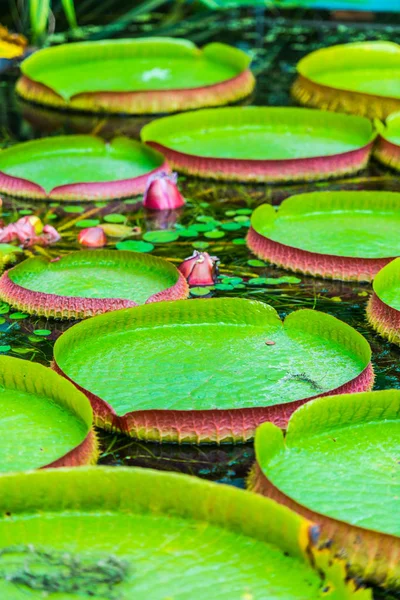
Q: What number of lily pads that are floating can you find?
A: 12